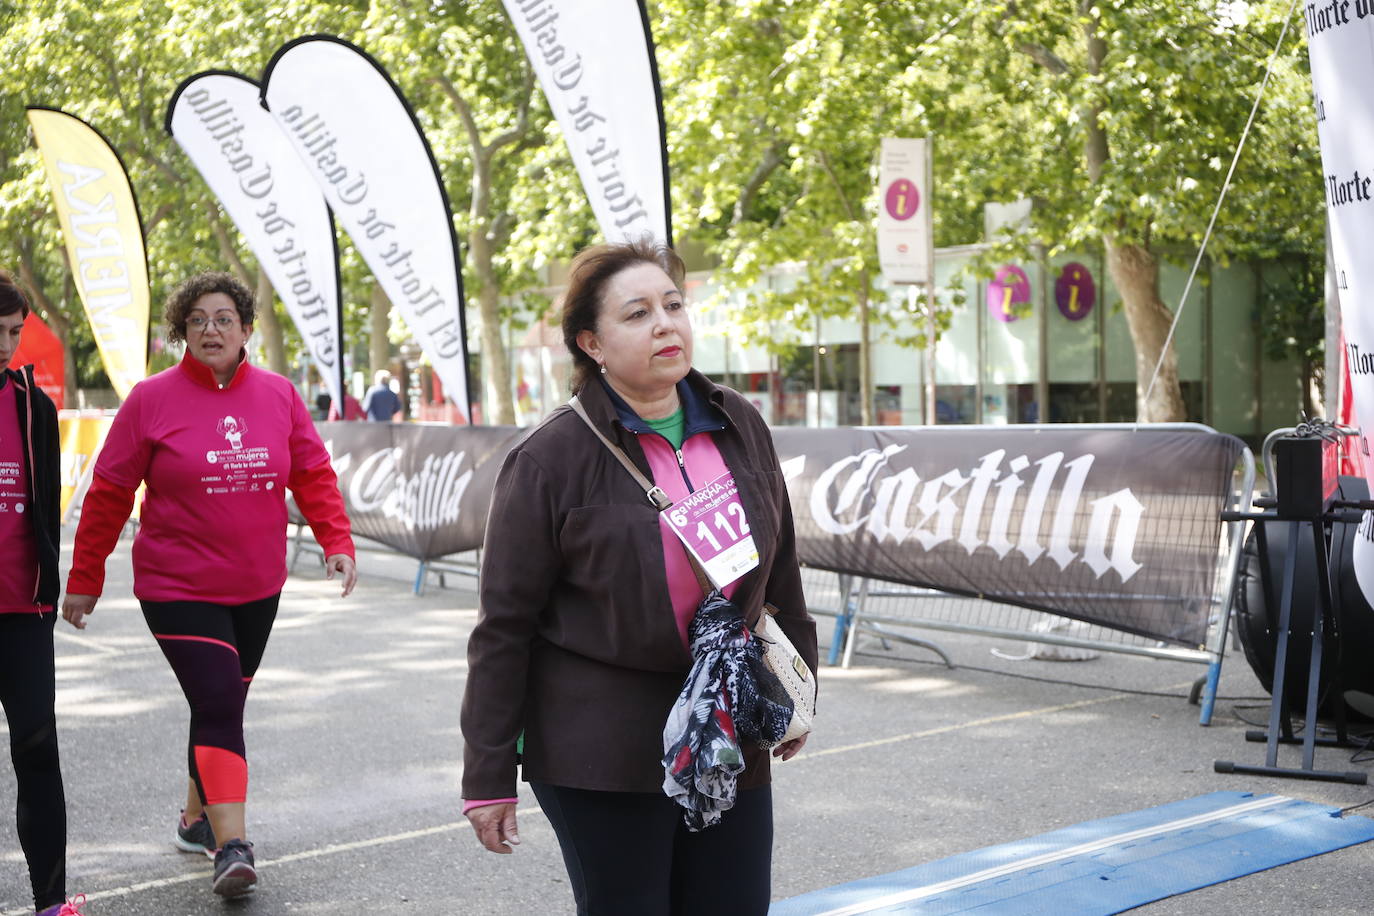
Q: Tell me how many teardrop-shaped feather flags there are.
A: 4